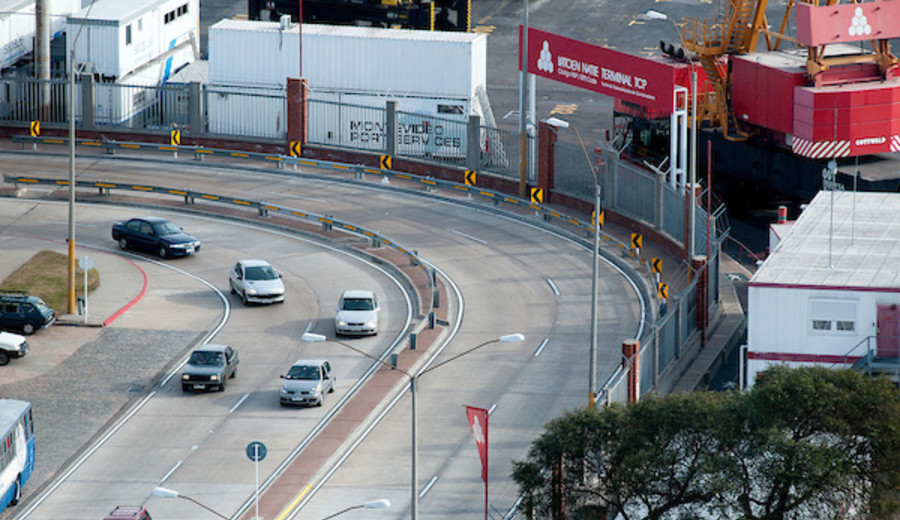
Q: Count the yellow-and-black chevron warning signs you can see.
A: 10